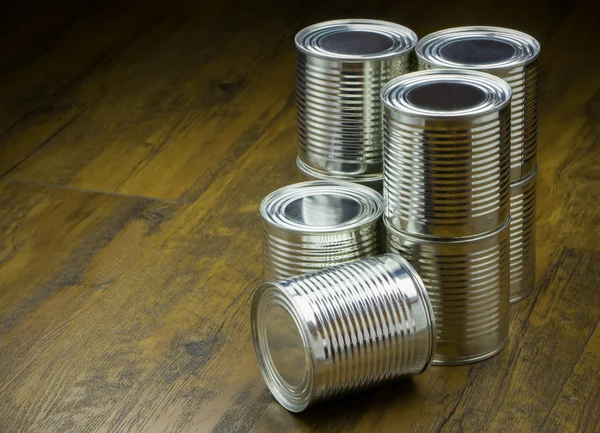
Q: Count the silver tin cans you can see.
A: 8